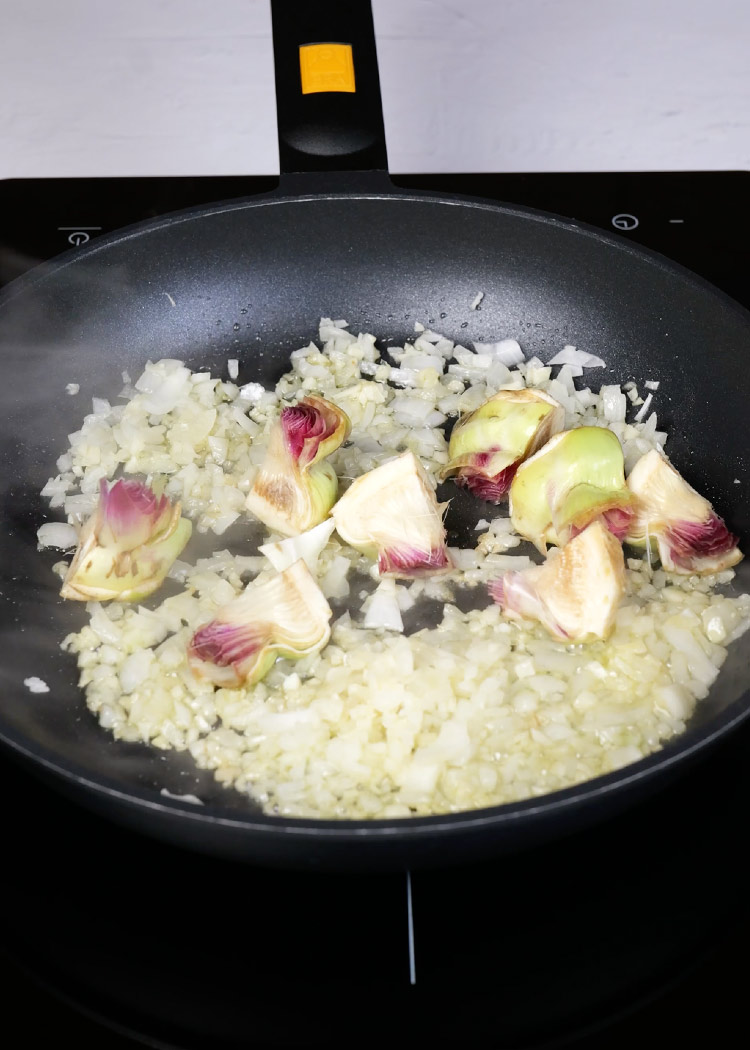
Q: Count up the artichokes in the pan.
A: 8